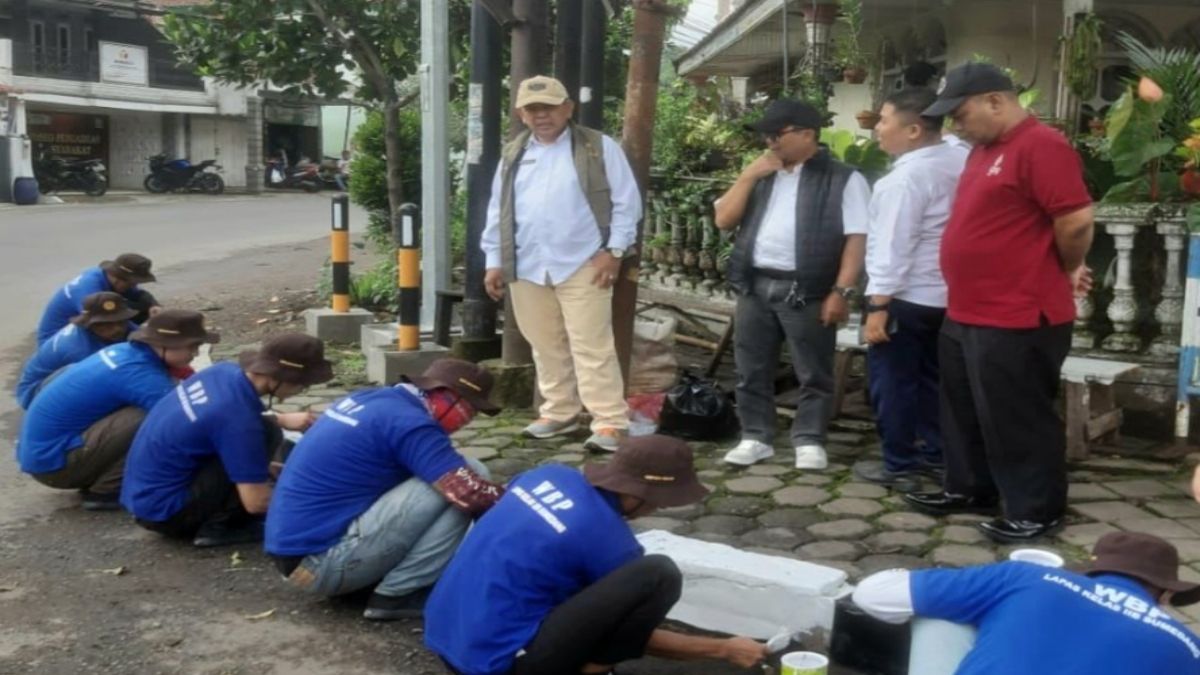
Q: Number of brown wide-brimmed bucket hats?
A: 7